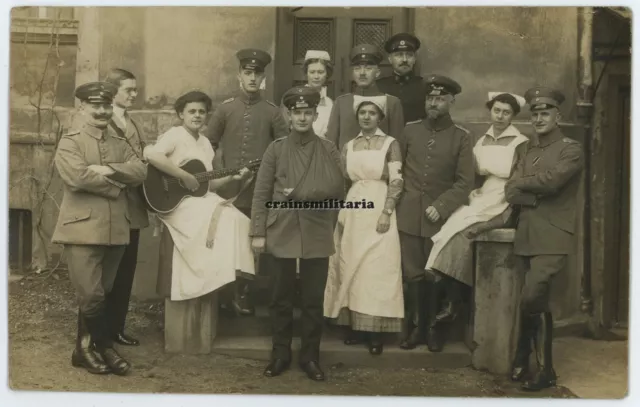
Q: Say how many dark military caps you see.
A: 7